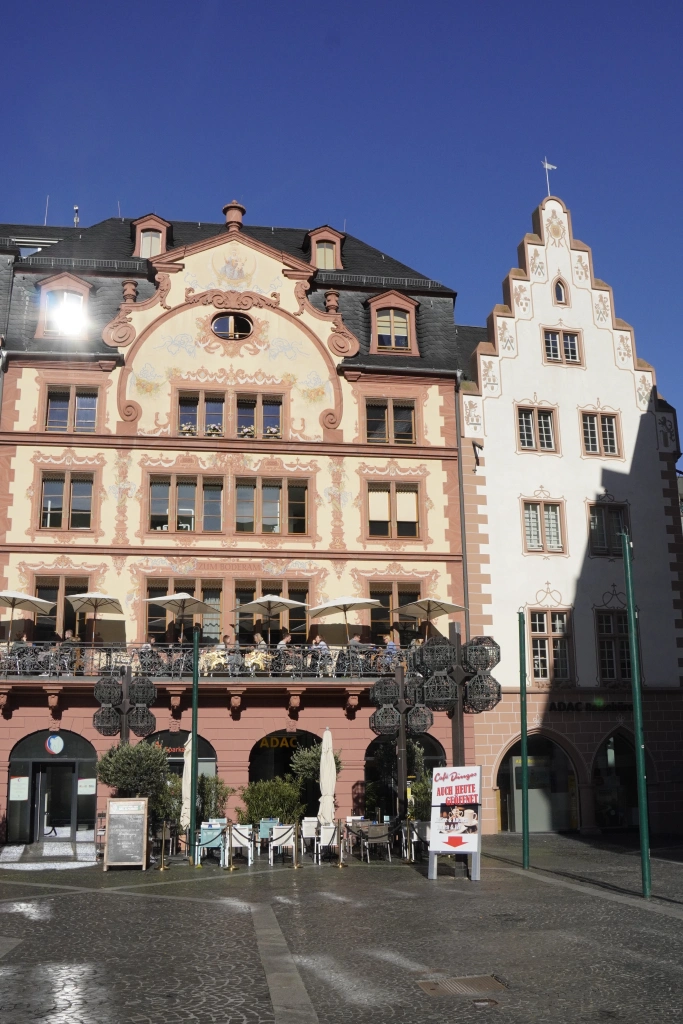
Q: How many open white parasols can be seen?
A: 6